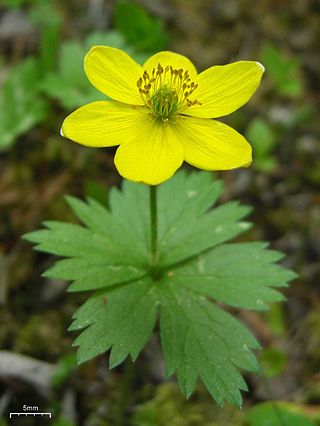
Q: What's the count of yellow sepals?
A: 6